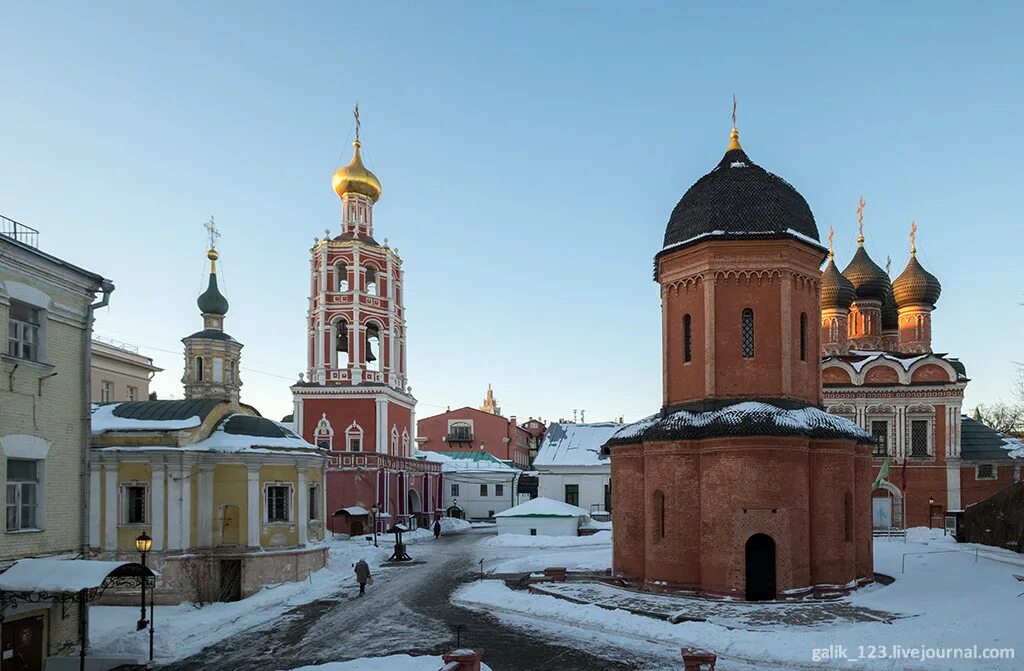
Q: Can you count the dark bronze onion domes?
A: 4